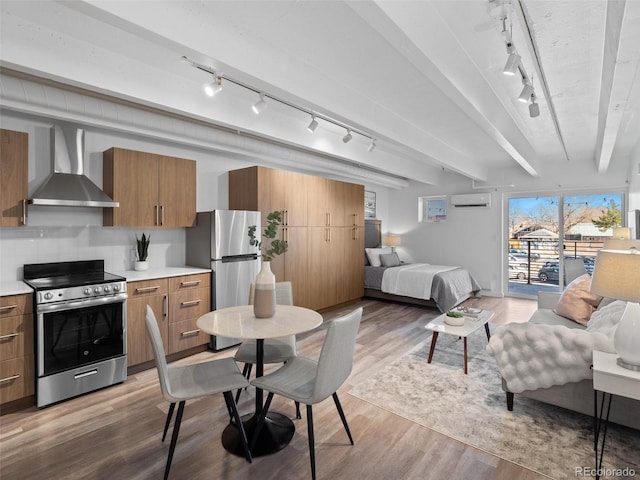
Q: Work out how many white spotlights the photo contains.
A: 8